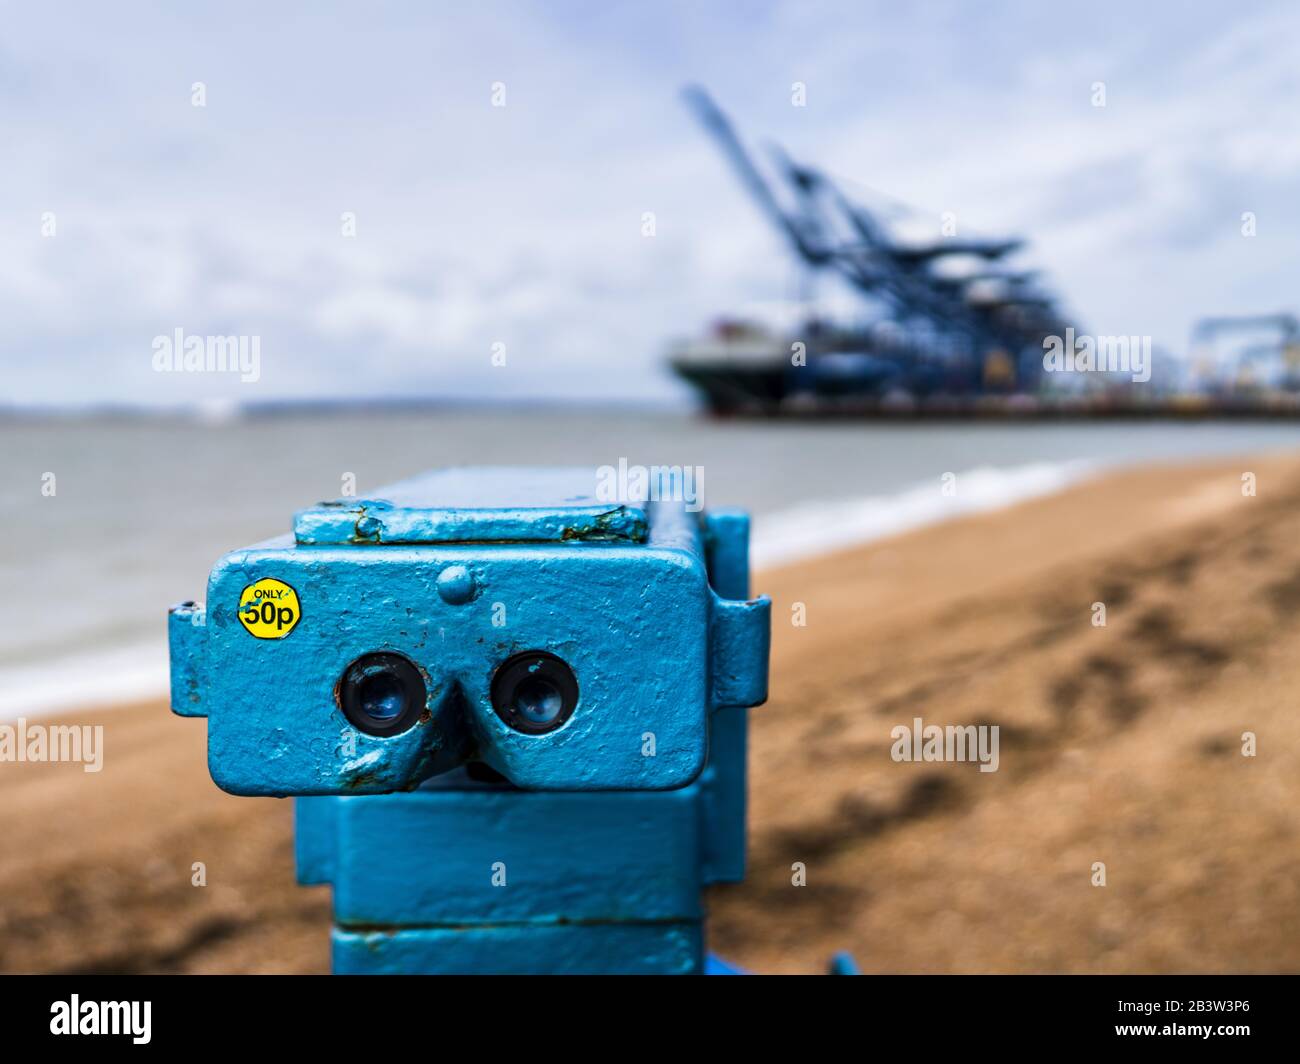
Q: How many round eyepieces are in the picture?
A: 2